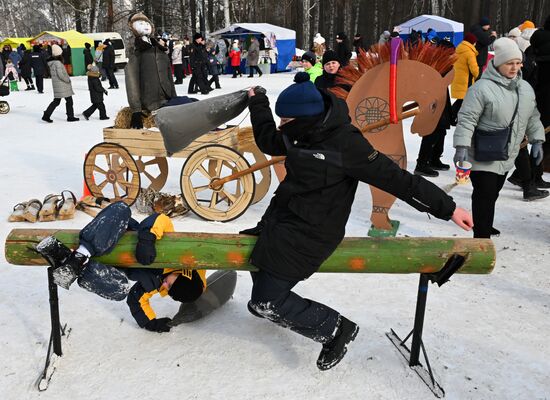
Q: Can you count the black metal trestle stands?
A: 2